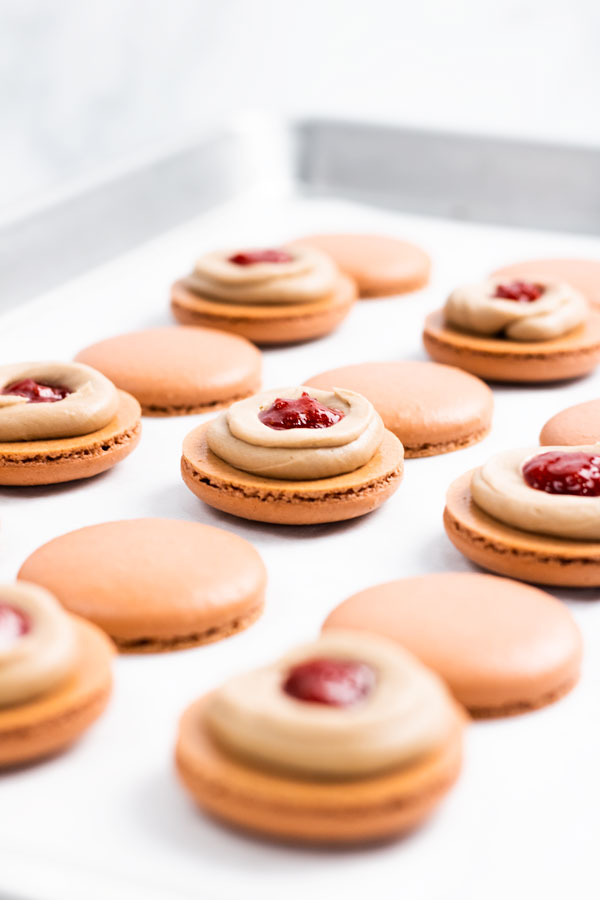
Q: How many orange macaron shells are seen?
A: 14